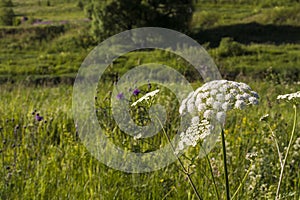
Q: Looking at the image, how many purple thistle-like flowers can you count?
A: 3